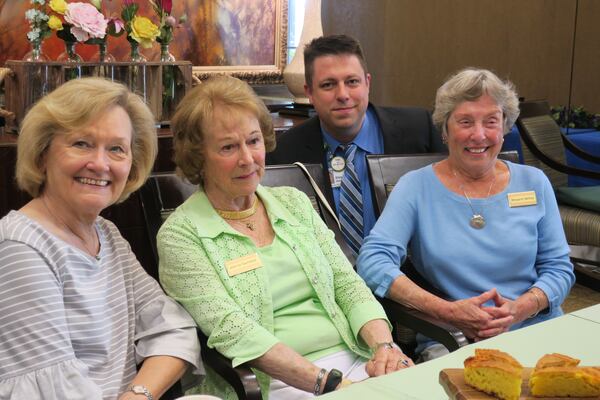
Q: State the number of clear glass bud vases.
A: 5